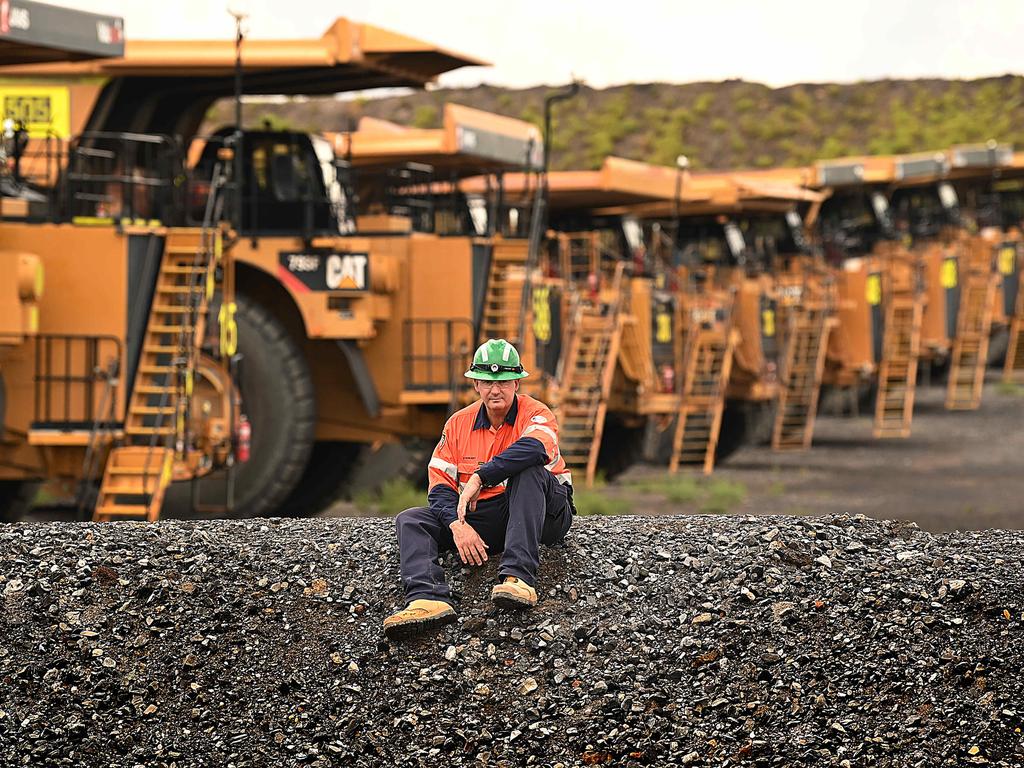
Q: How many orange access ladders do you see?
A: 8